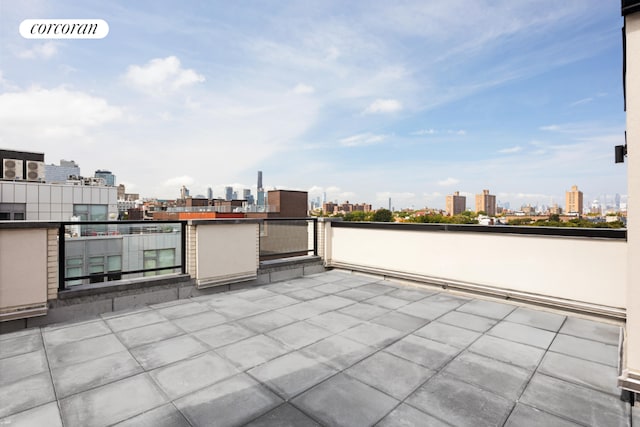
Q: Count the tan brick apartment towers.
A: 3